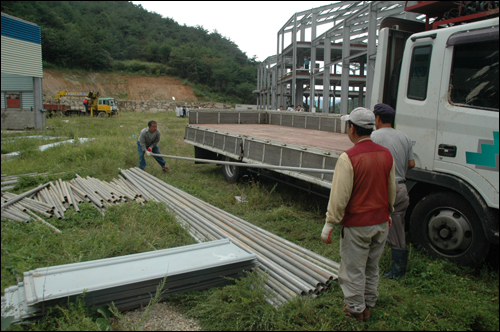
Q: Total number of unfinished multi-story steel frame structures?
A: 1